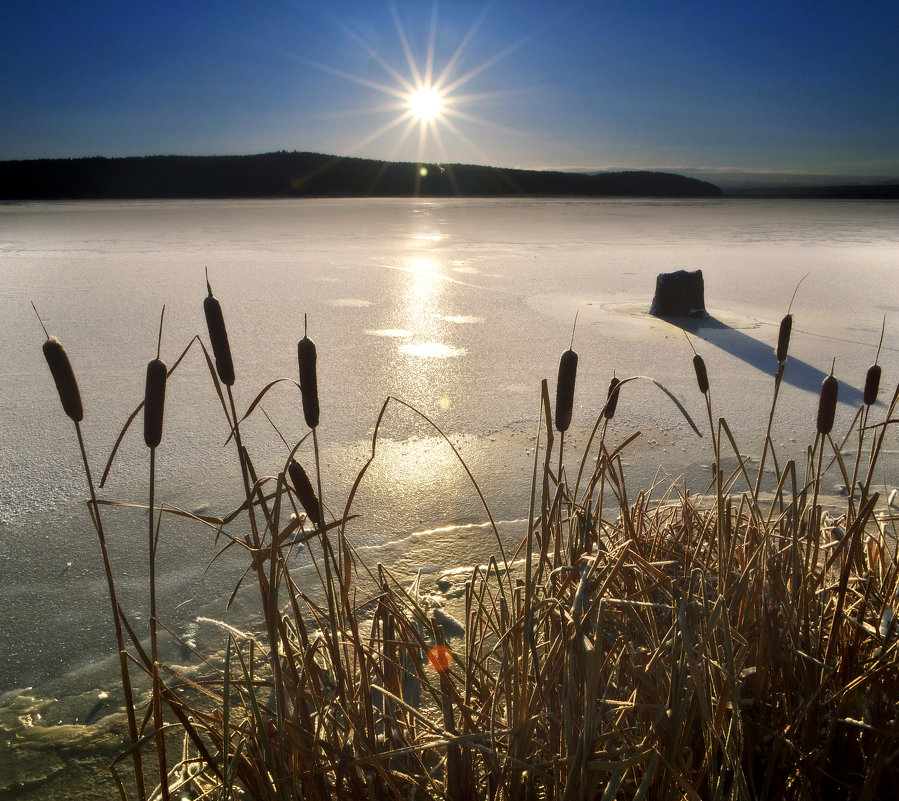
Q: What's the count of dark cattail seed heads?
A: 11